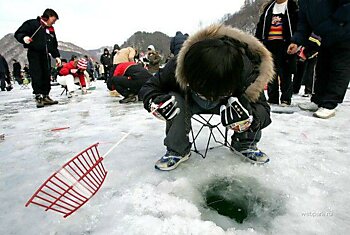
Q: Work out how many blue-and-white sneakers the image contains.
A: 2